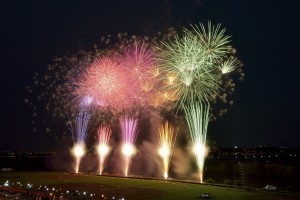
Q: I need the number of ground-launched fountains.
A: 5